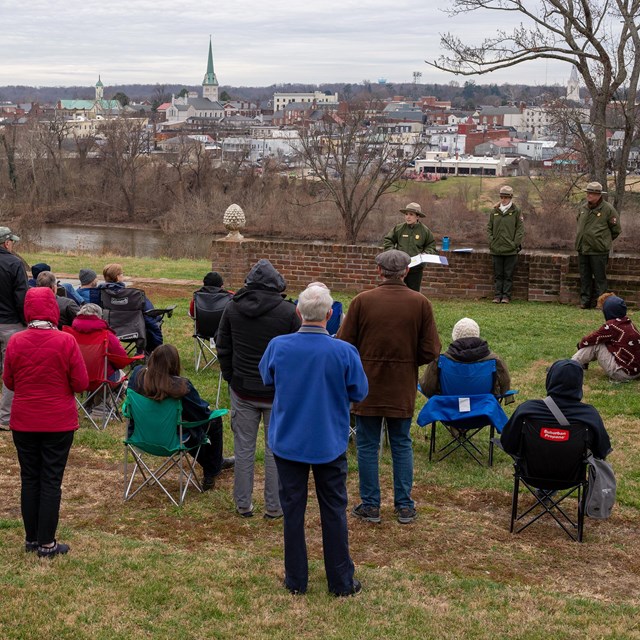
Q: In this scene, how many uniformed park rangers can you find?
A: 3